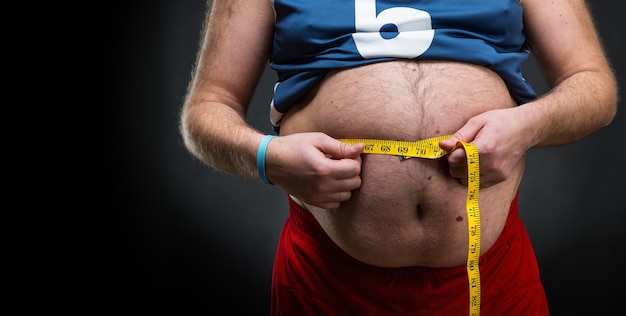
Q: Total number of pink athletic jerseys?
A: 0